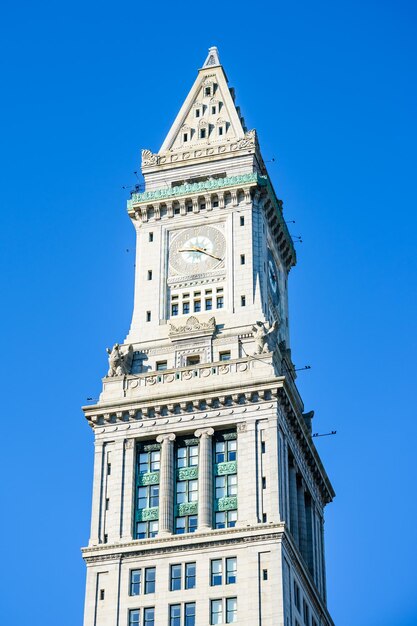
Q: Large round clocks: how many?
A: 2